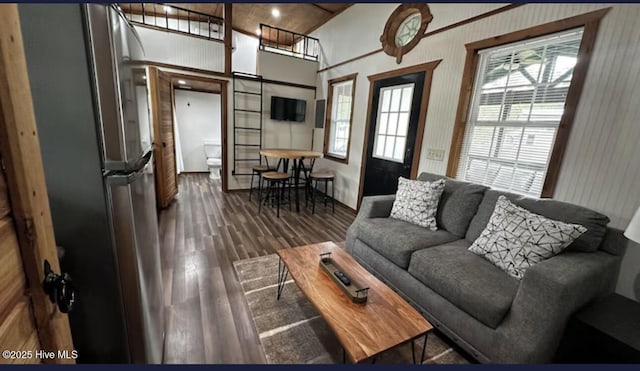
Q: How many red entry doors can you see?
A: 0